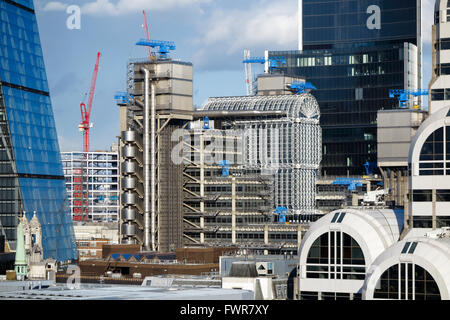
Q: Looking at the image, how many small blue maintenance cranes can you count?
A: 10